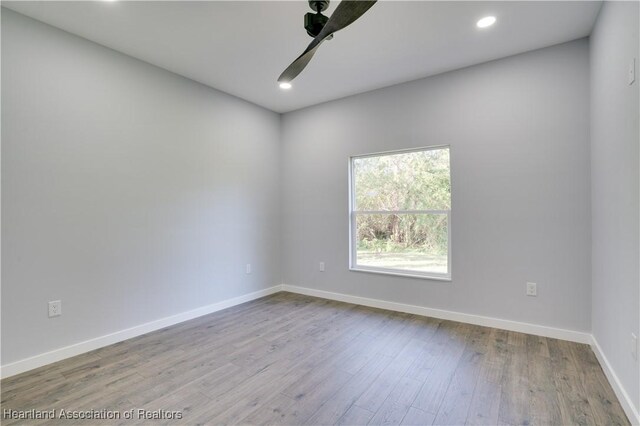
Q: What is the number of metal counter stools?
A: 0